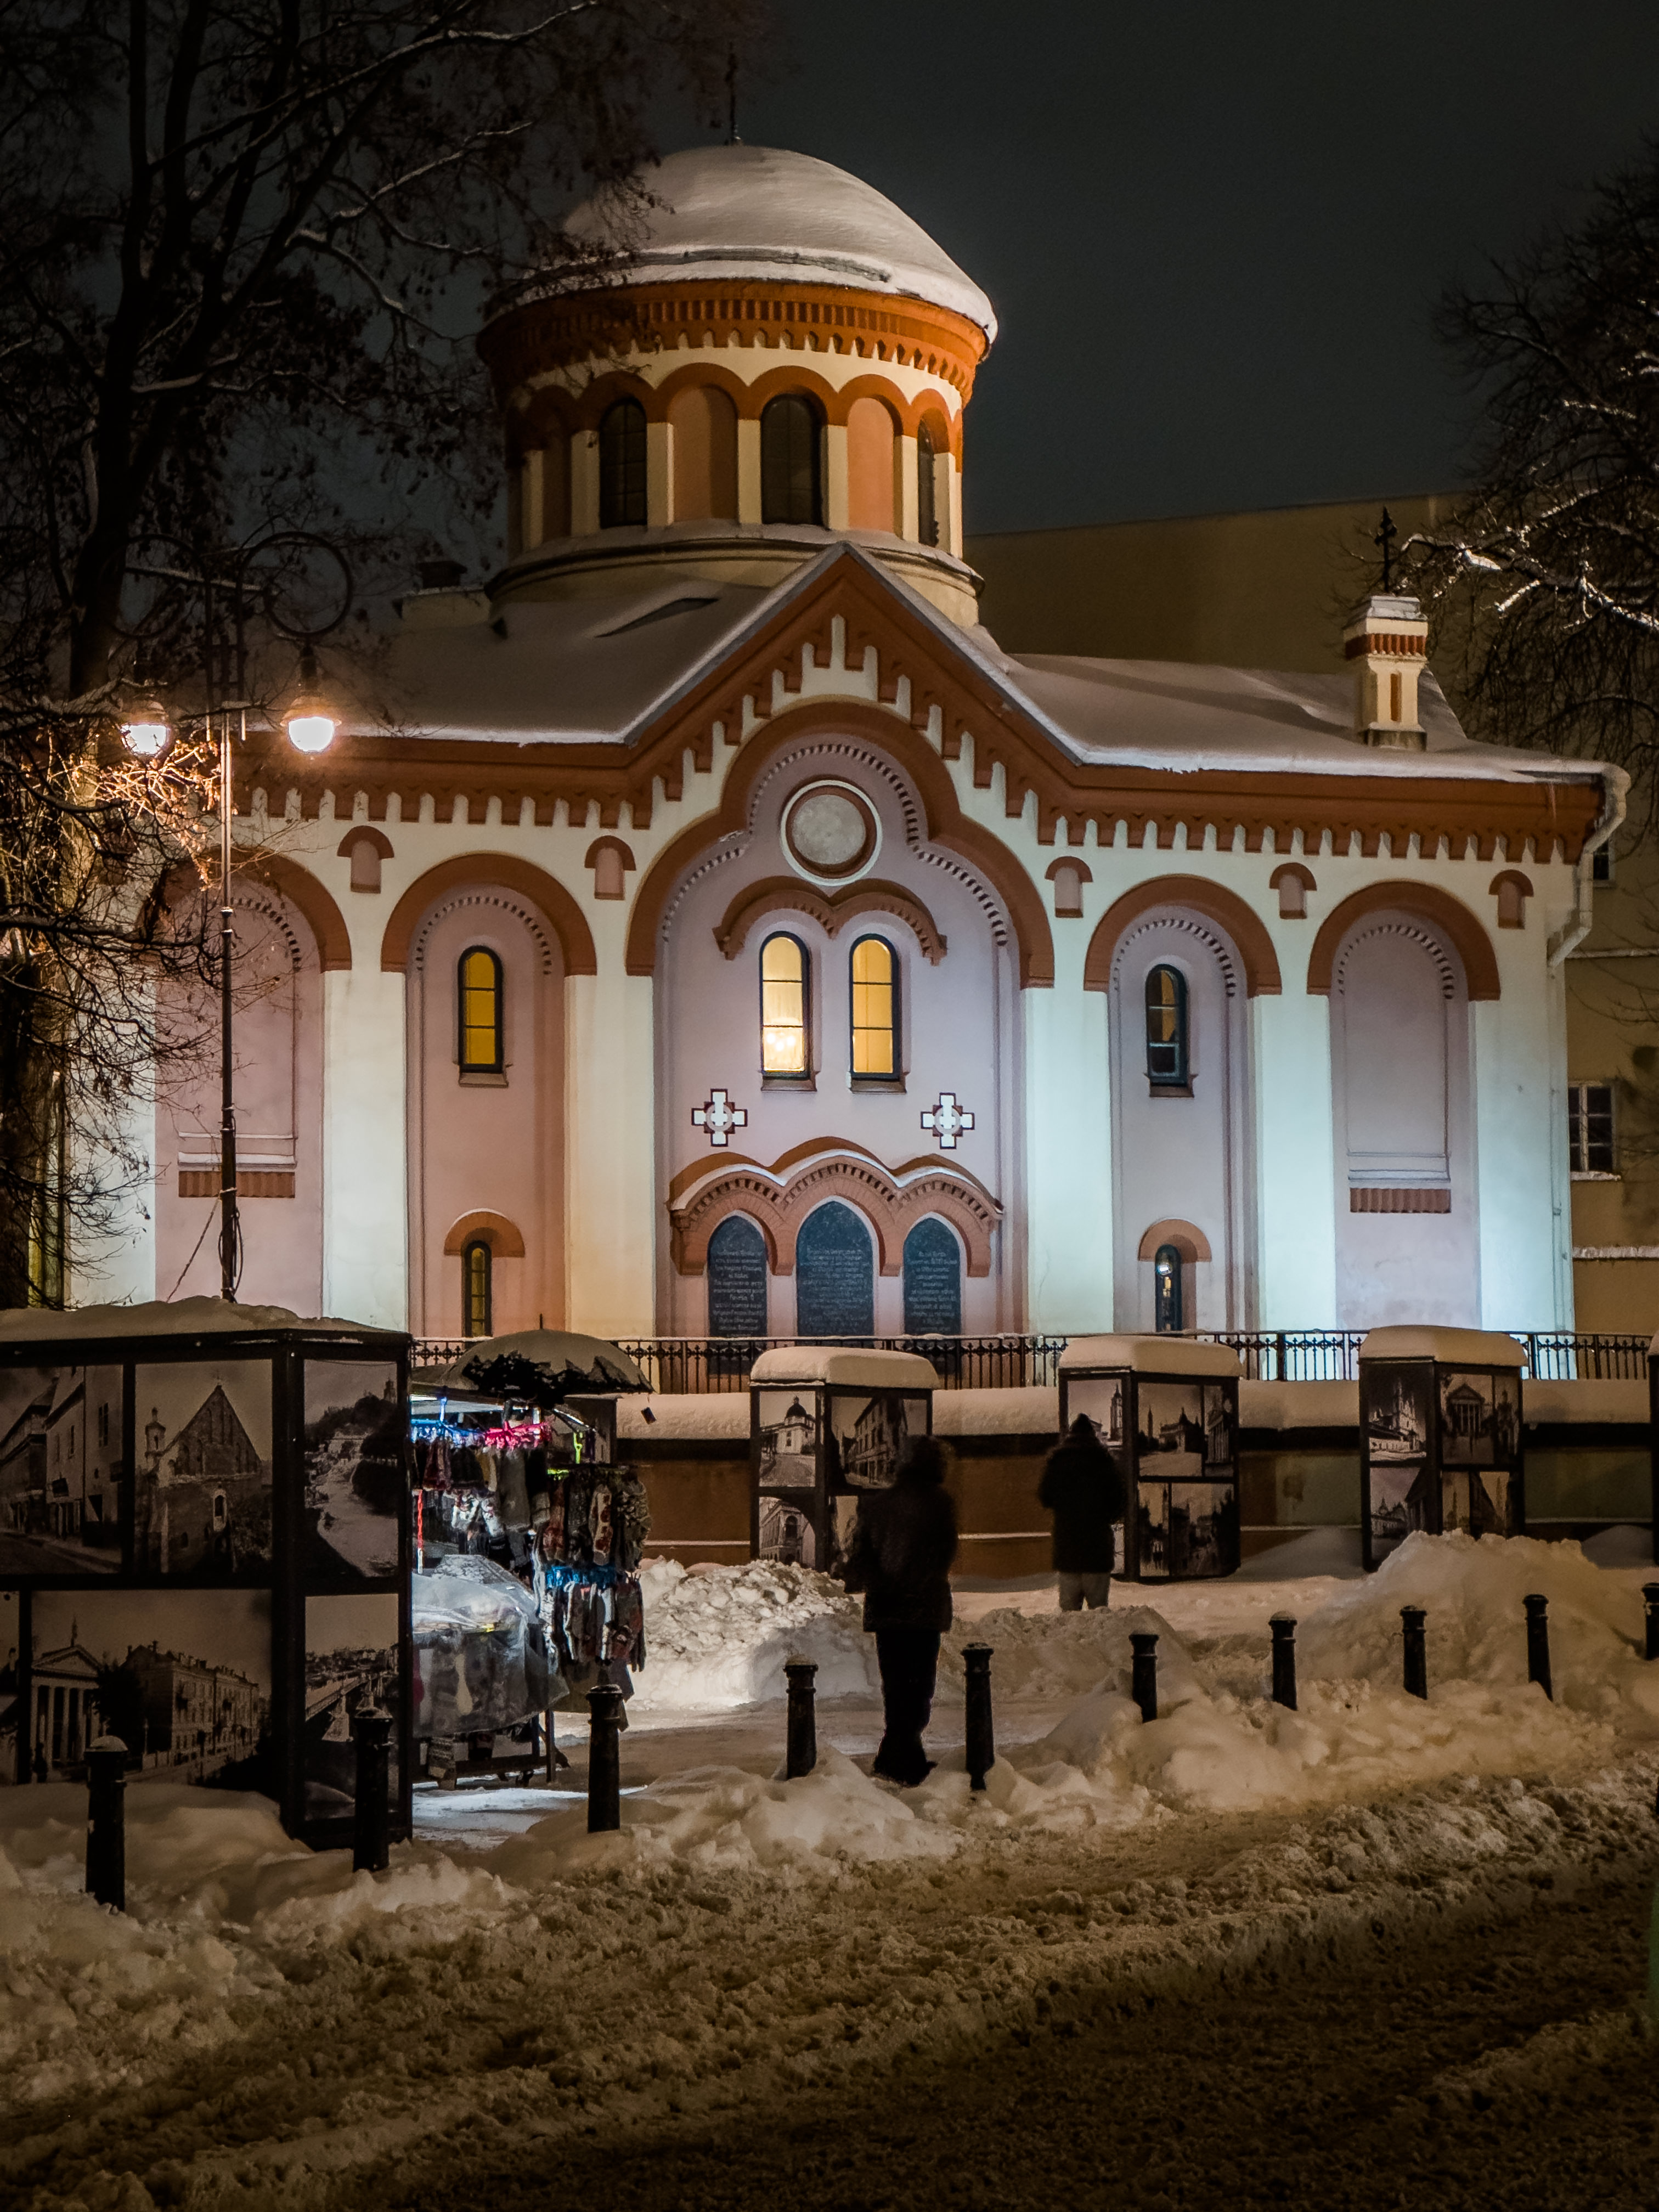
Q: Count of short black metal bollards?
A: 10